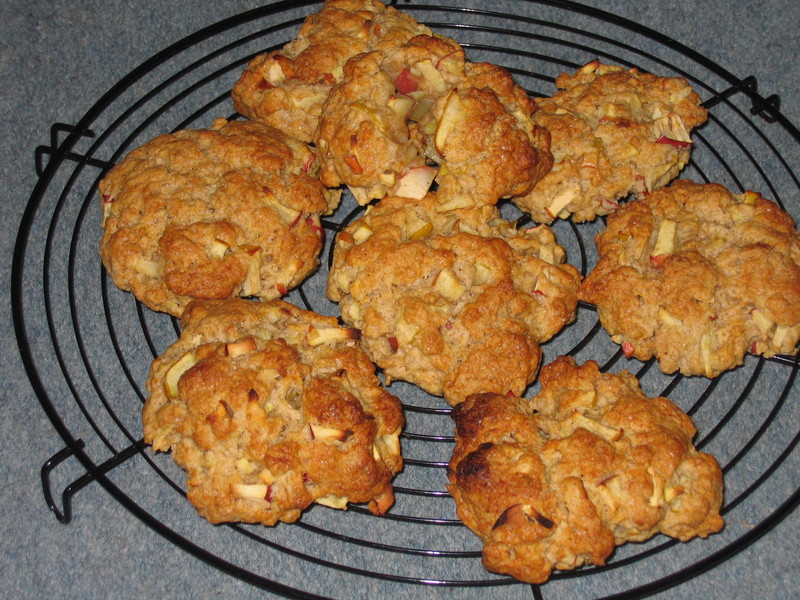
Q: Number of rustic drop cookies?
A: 8